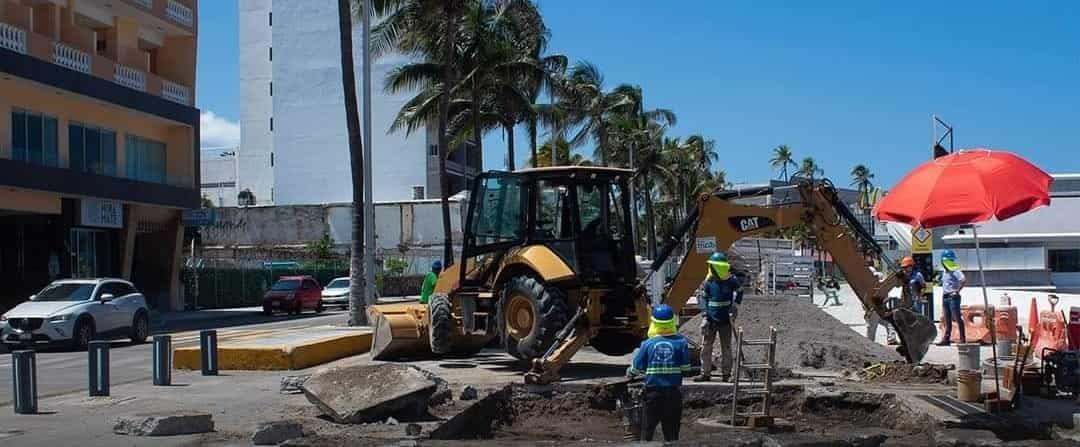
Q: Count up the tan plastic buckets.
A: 1